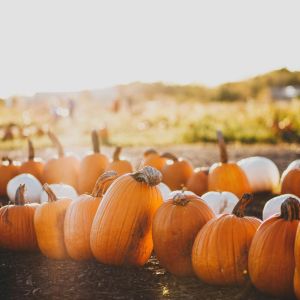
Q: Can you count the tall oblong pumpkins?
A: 1